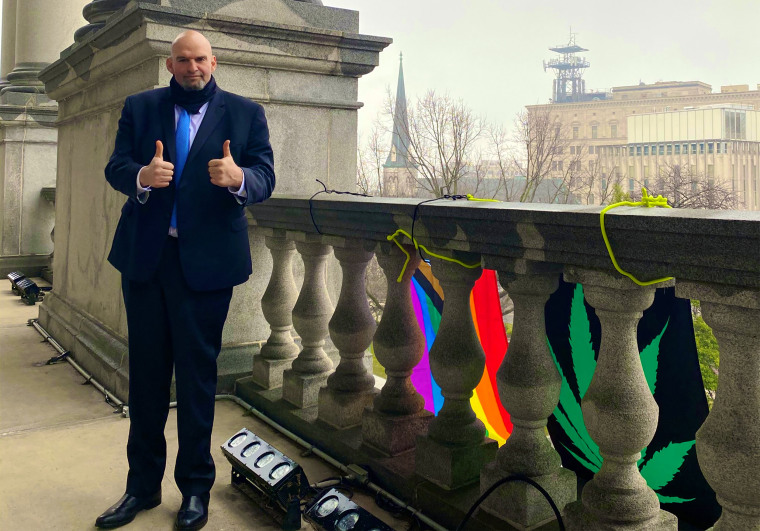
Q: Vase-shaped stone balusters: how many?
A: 8